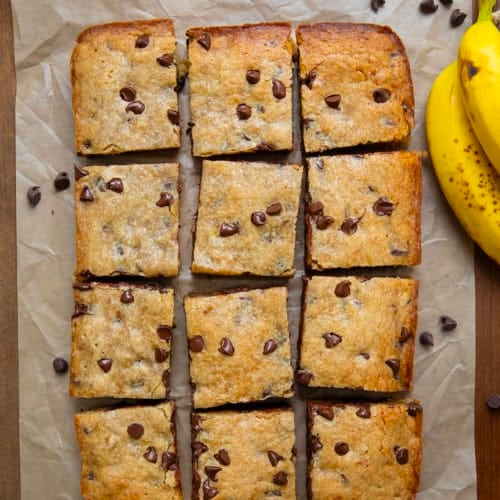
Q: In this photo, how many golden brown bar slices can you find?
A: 12